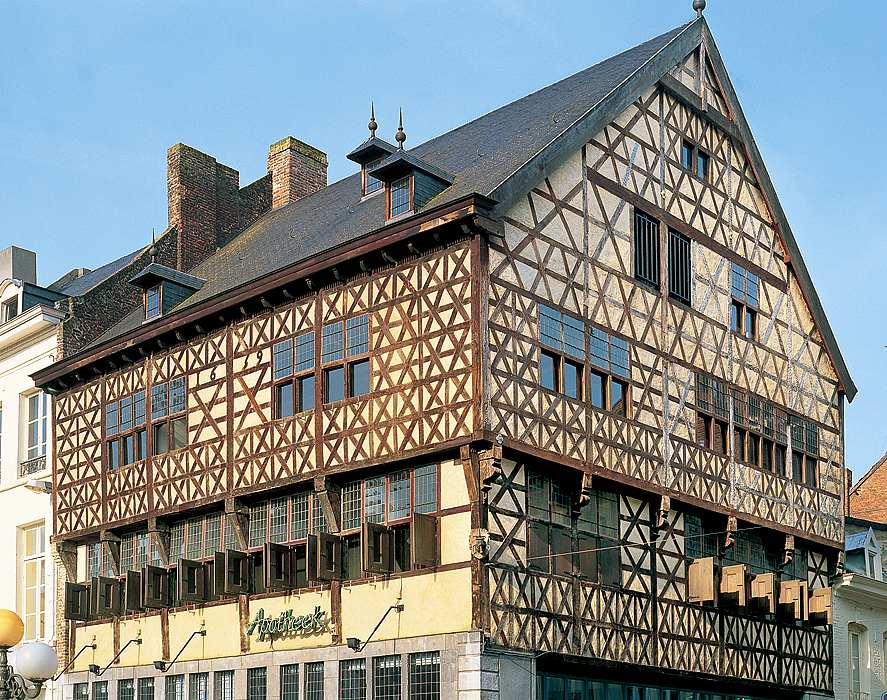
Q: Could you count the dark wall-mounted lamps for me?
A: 4